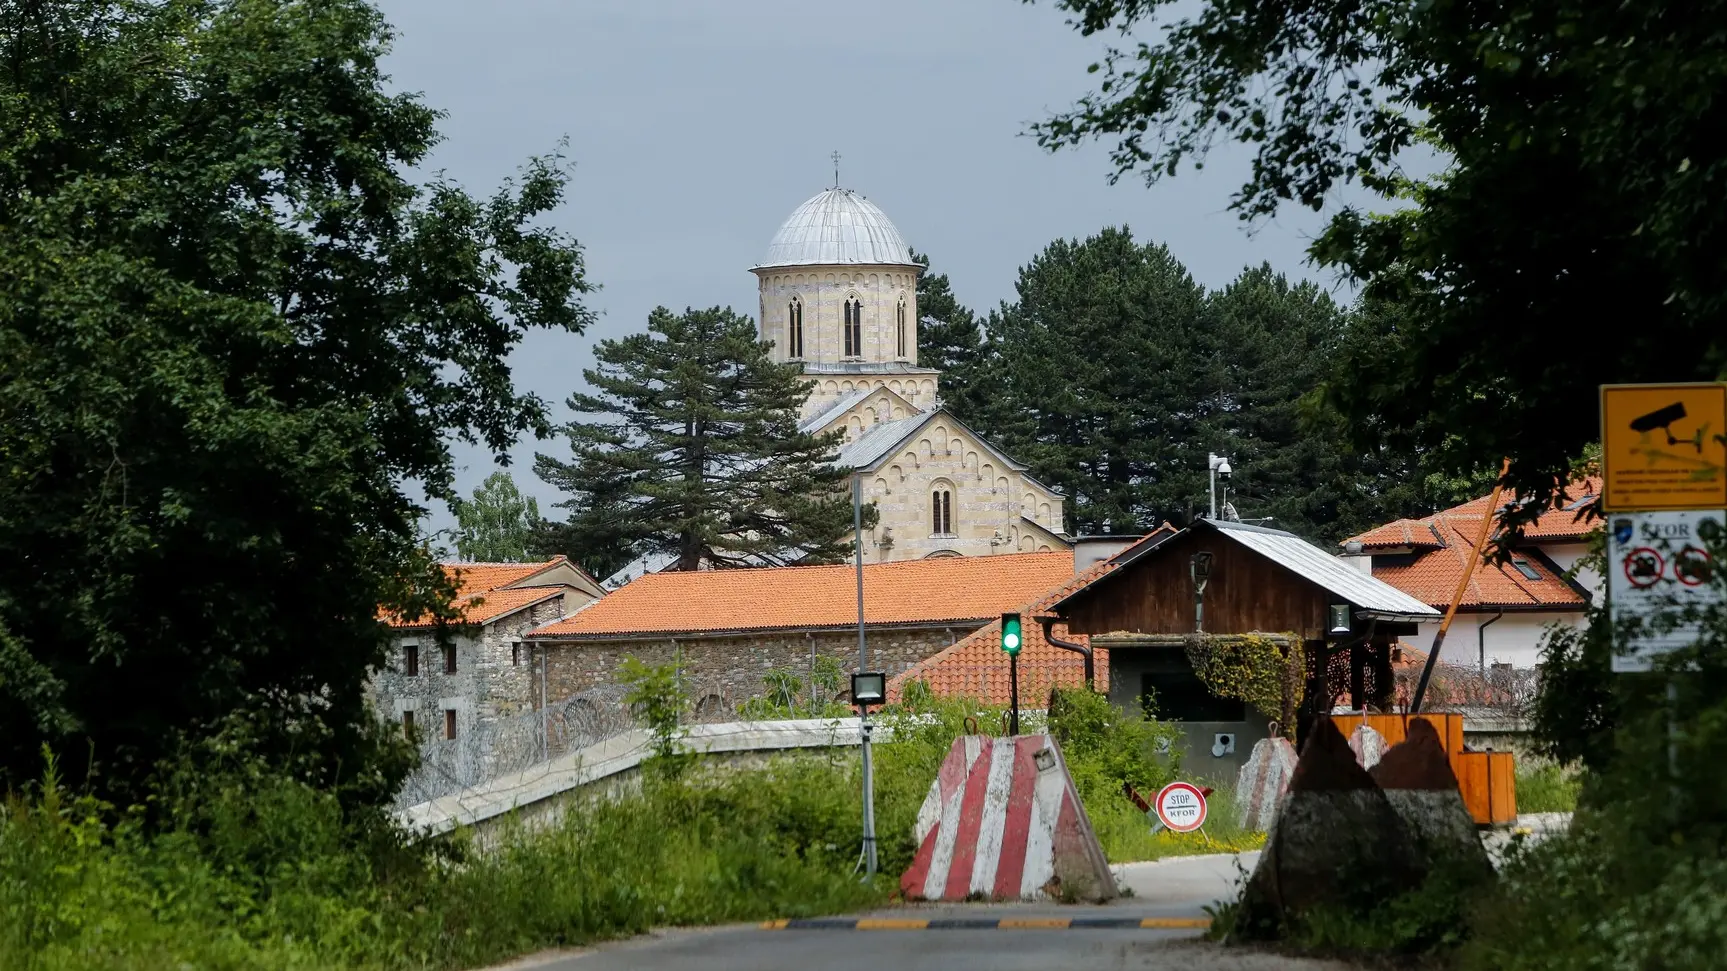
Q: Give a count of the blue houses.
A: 0